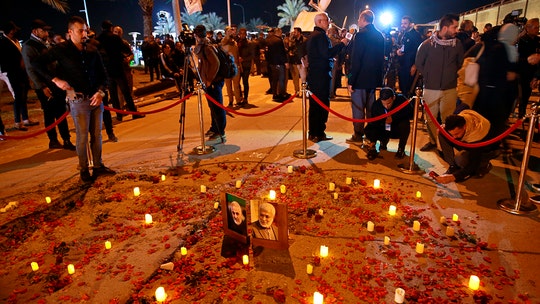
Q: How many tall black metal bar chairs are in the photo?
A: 0